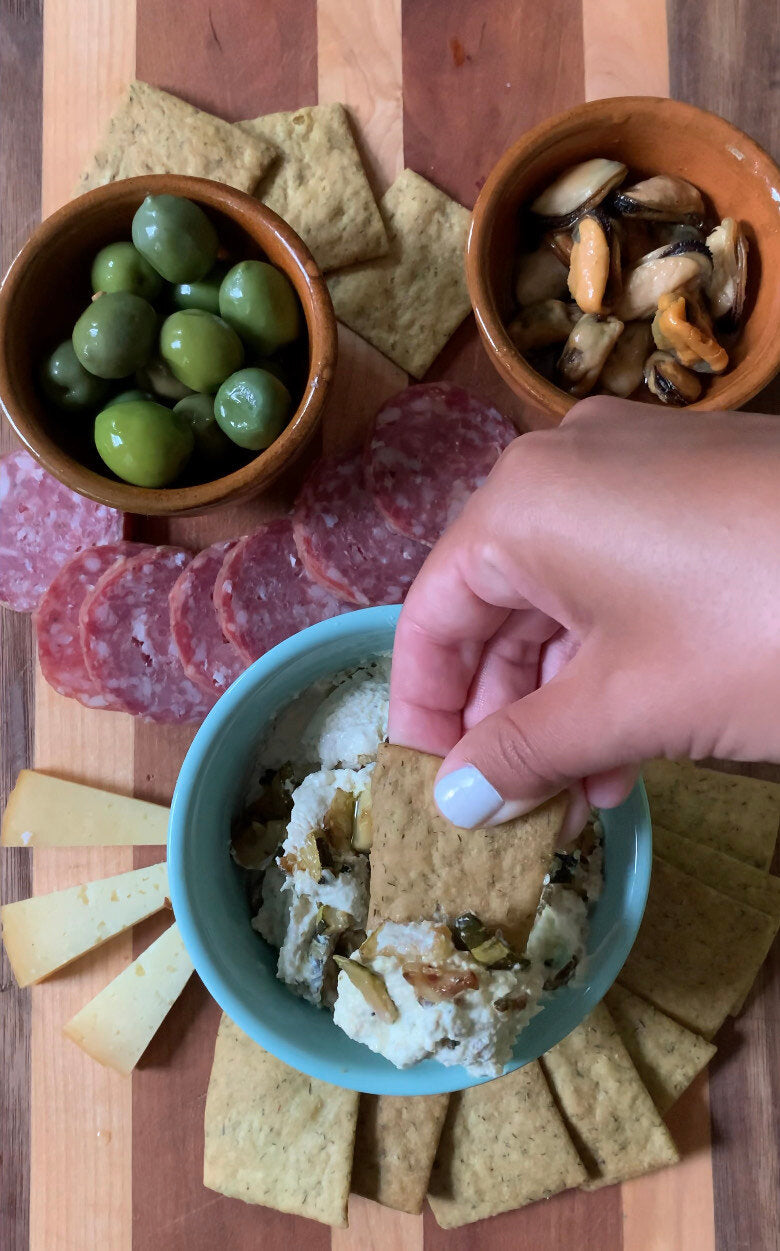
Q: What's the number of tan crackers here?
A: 12